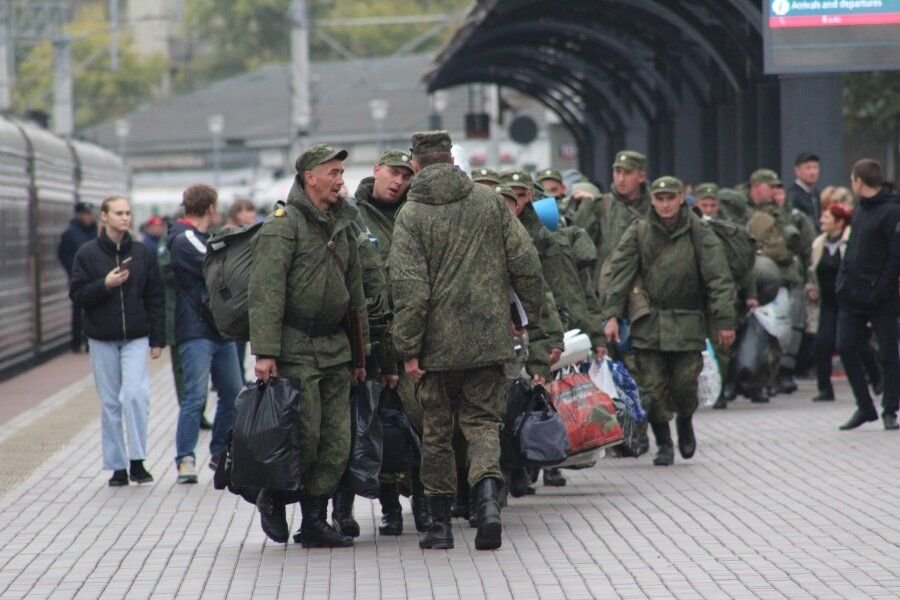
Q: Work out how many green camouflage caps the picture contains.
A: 11